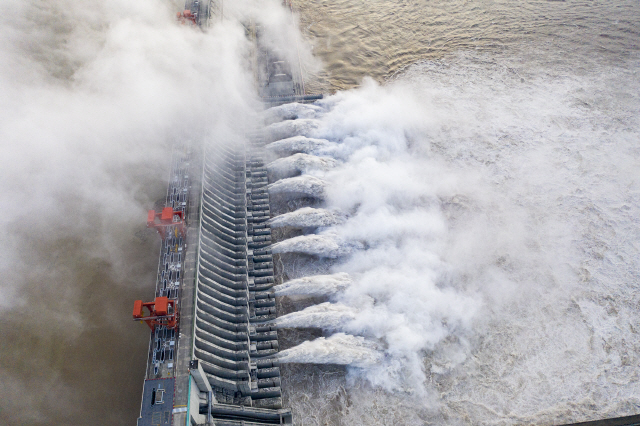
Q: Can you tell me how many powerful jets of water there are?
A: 10